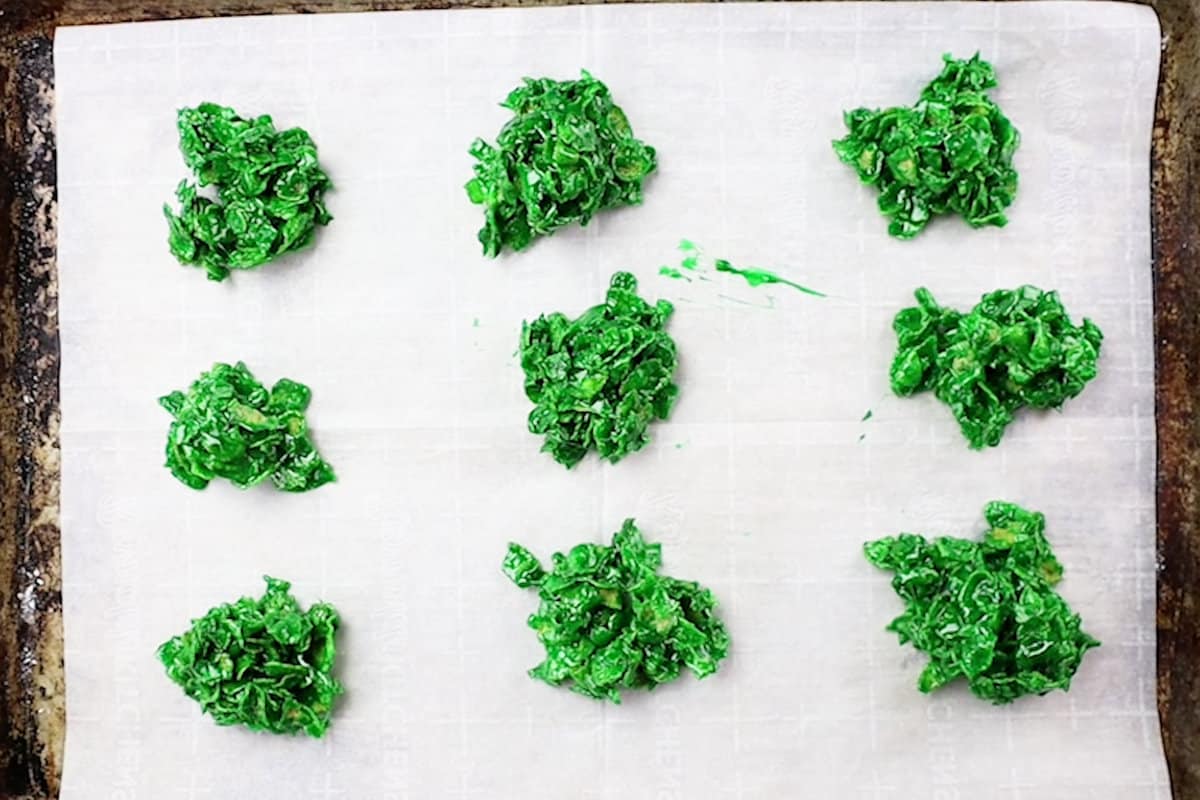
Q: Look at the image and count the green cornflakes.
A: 9